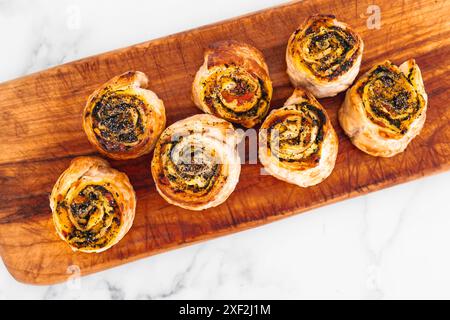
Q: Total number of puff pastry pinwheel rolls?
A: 7